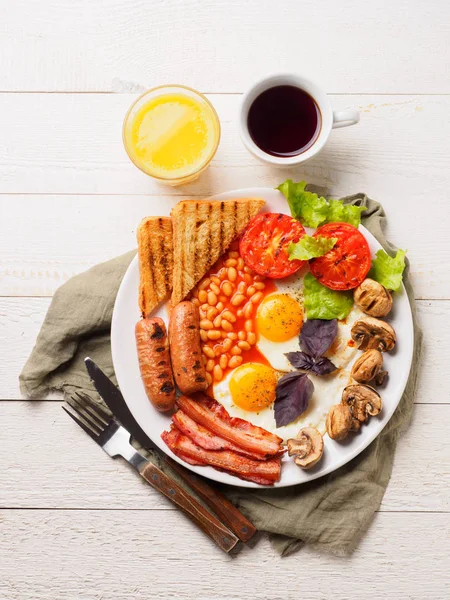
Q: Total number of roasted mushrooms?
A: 6